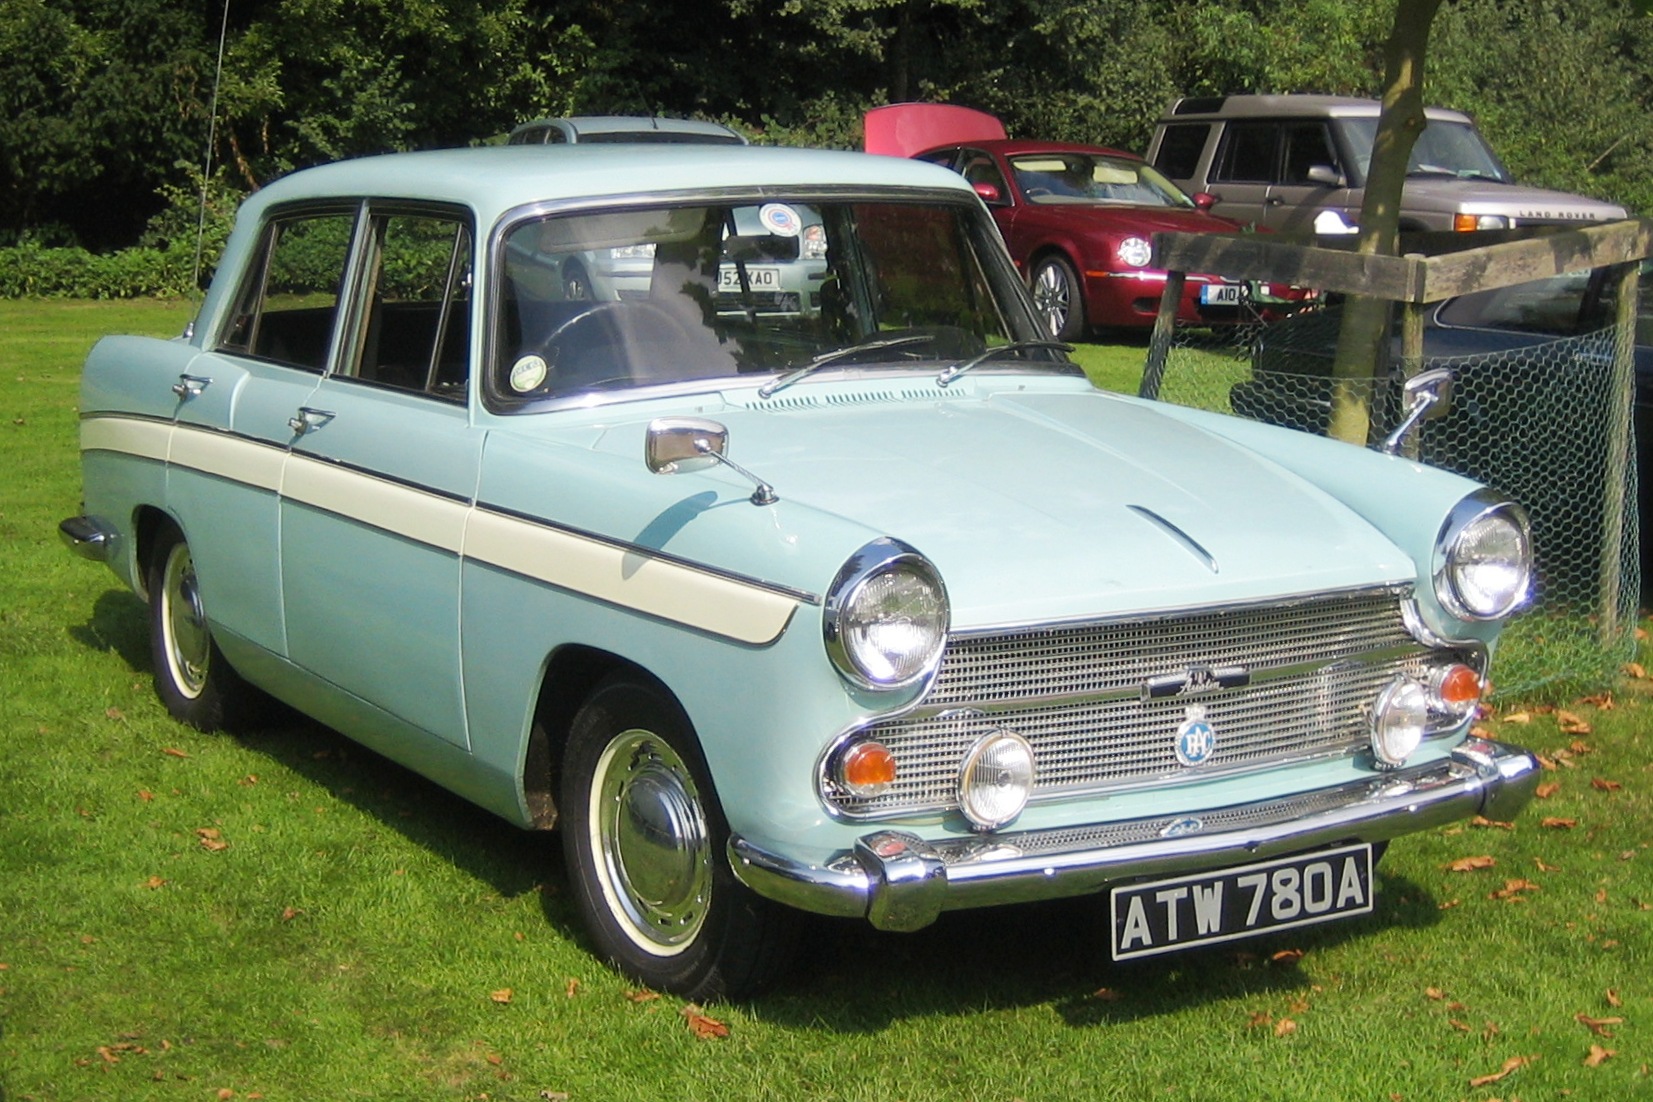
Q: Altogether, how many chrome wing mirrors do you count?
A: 2